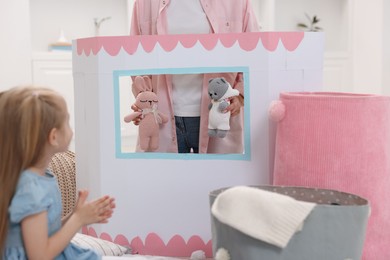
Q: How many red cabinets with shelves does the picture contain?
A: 0